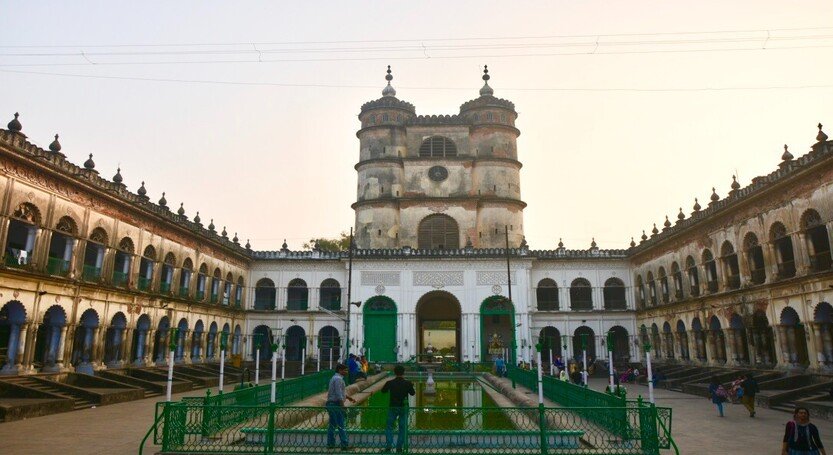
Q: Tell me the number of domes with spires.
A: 2